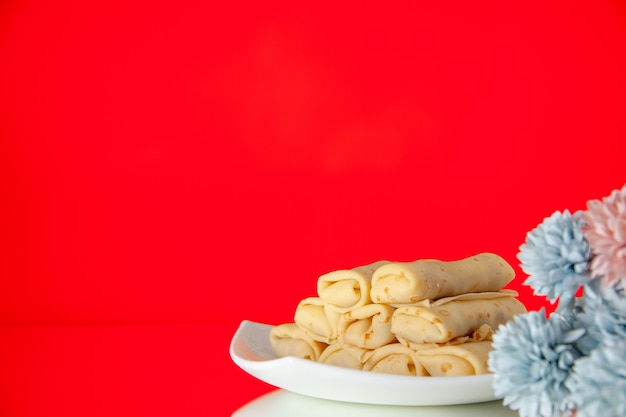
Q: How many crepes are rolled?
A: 9